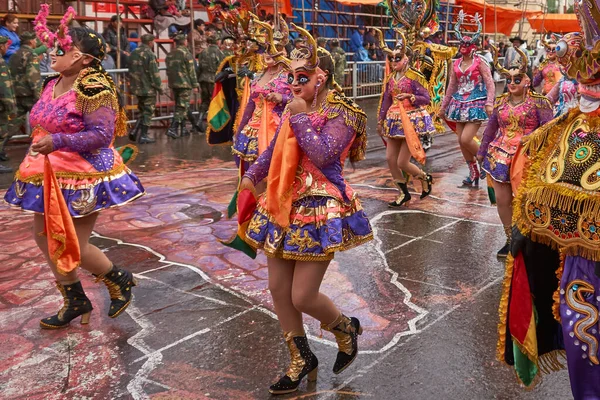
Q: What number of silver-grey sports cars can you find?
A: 0